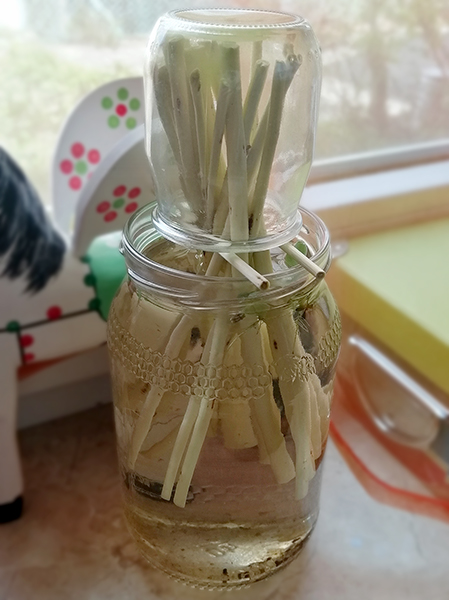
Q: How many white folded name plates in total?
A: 0